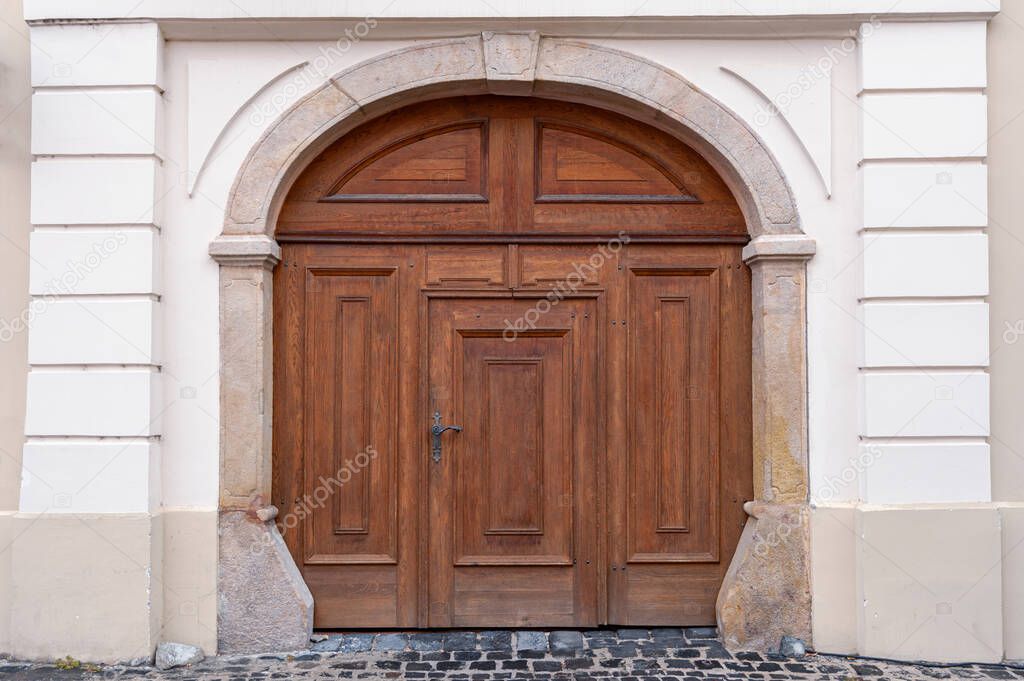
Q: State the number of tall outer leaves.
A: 2